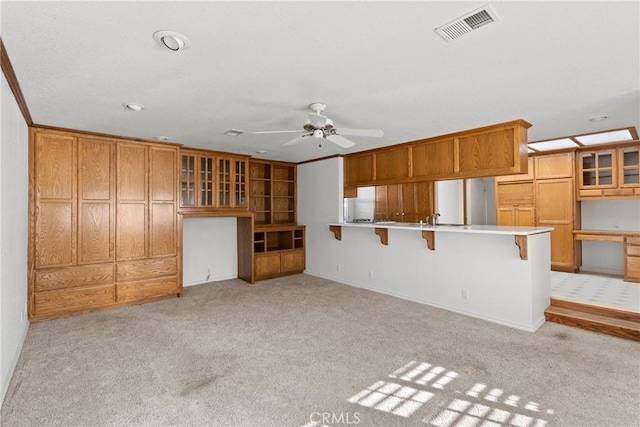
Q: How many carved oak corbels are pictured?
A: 4